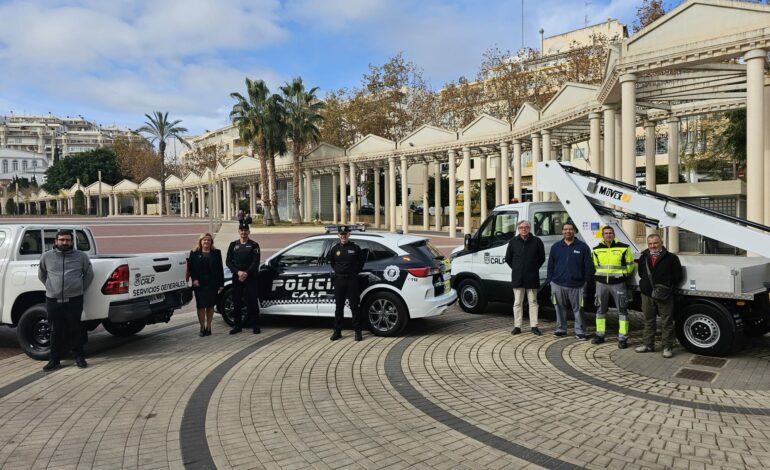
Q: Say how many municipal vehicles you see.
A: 3